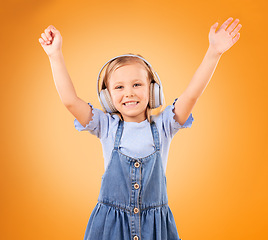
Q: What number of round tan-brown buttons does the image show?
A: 4